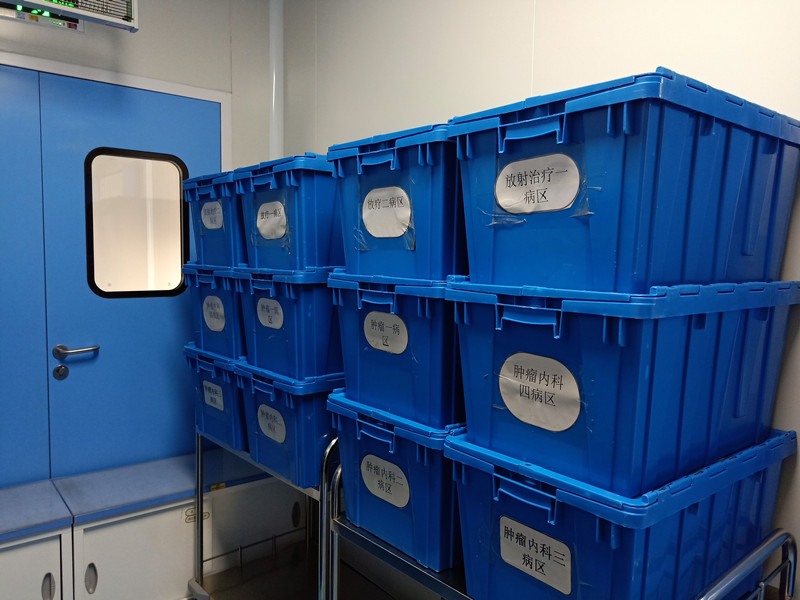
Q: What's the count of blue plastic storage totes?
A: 12